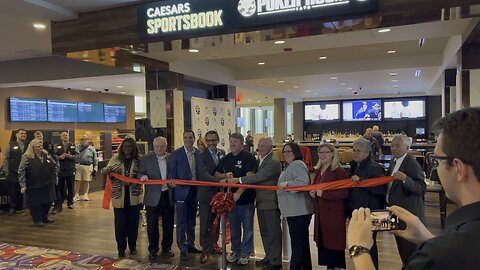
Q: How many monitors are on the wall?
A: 7